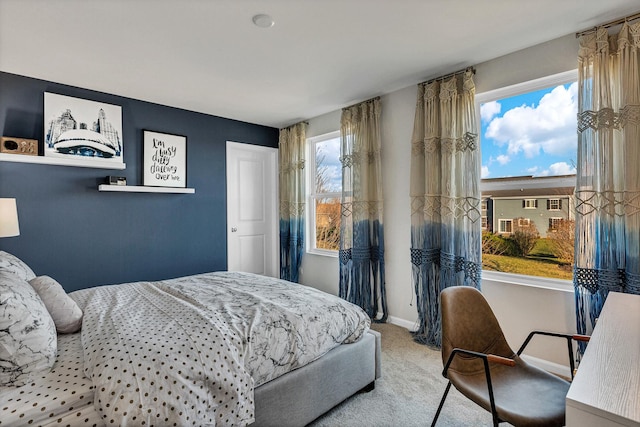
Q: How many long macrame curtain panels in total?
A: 4